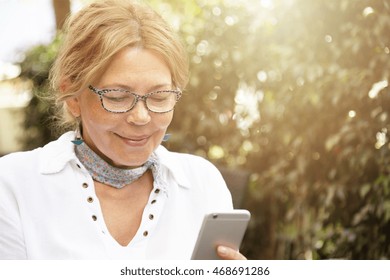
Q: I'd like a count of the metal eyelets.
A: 8